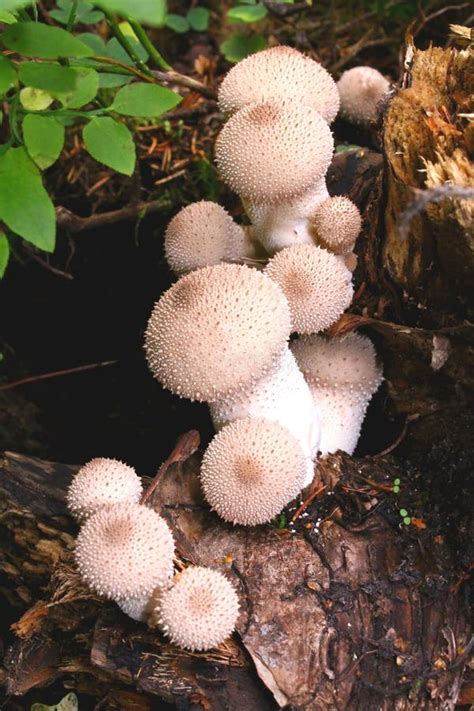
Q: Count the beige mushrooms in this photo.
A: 12